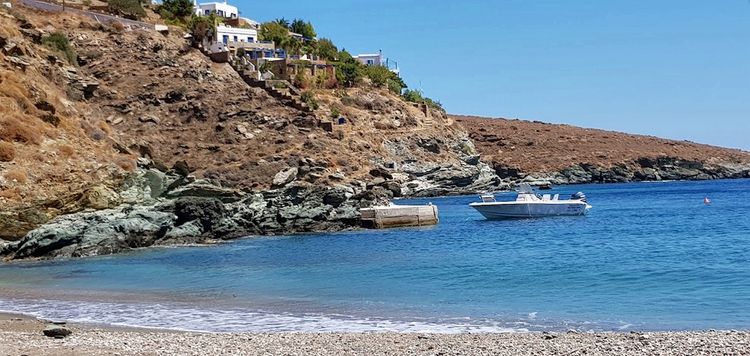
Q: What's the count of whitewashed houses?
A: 3